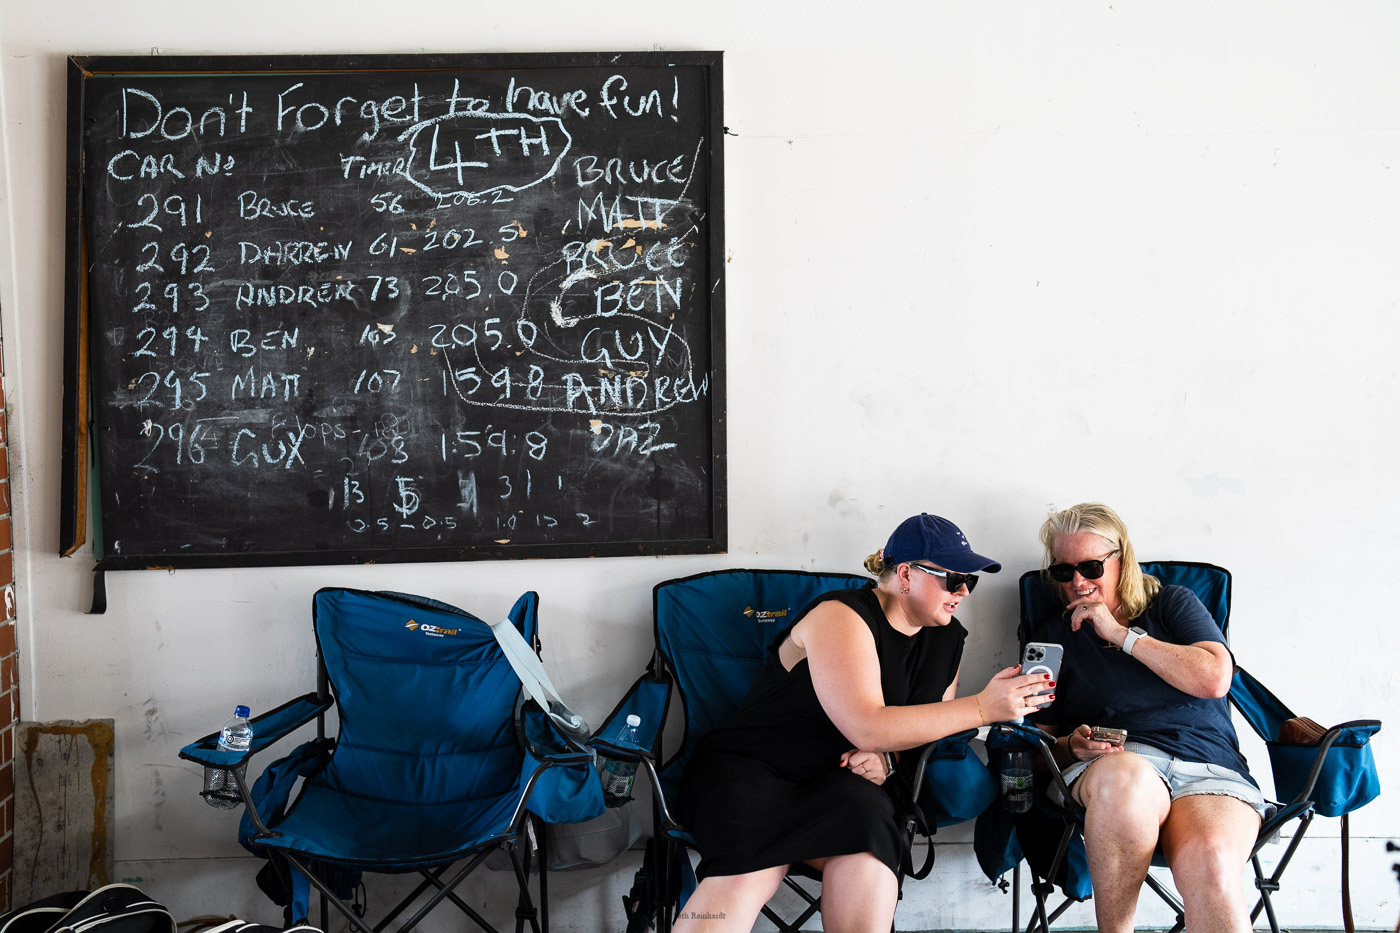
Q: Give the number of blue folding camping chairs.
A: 3